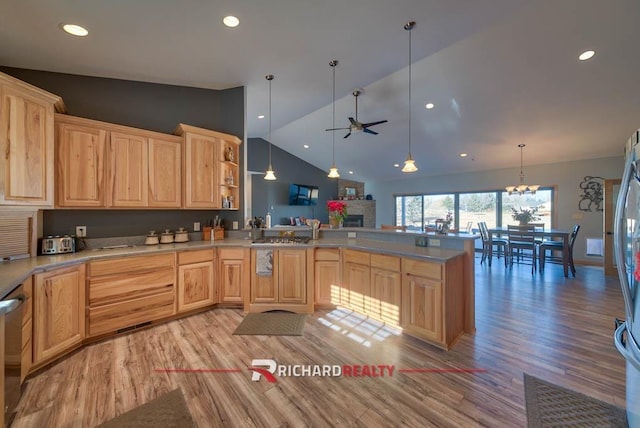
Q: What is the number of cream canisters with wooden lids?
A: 3